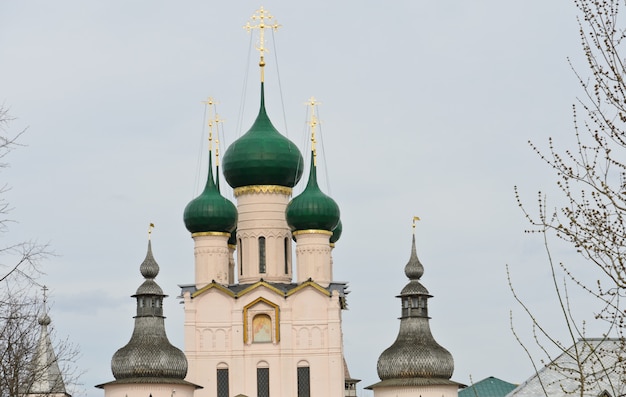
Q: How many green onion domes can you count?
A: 5